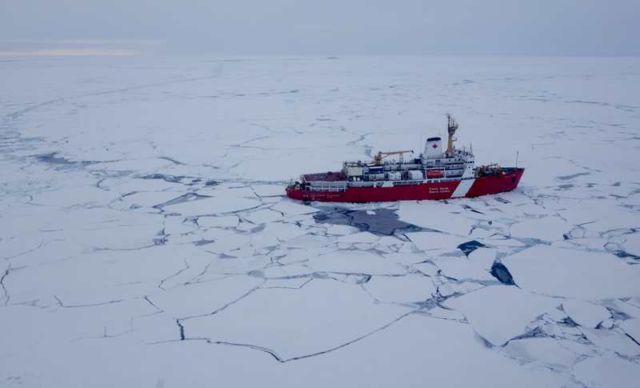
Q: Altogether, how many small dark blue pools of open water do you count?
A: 2